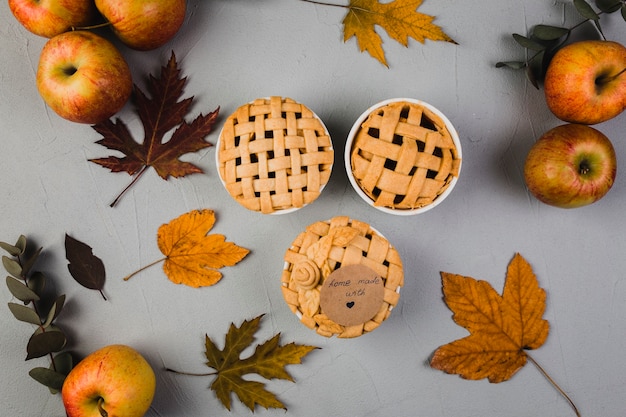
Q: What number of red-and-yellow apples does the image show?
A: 6